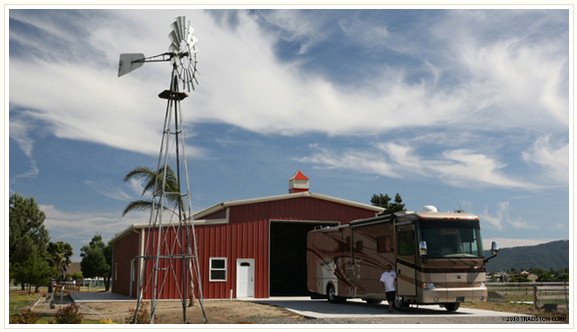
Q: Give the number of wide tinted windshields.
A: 1